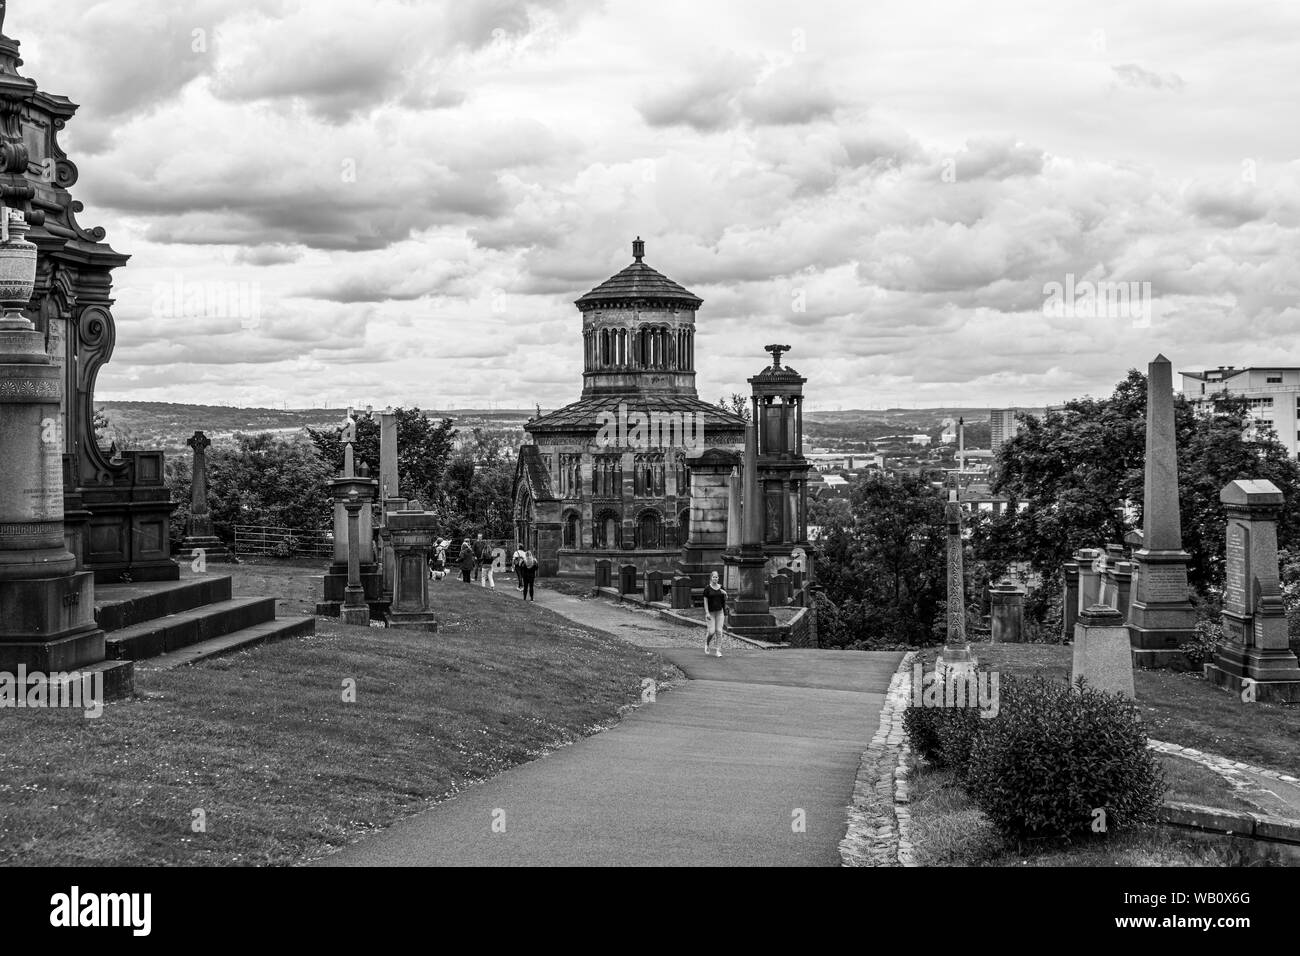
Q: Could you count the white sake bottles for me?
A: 0